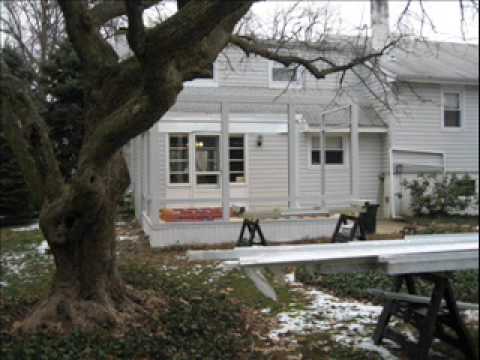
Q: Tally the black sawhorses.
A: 3